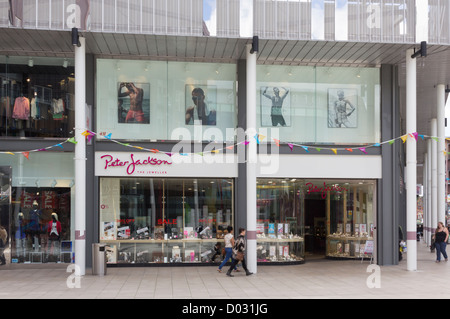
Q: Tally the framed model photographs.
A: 4